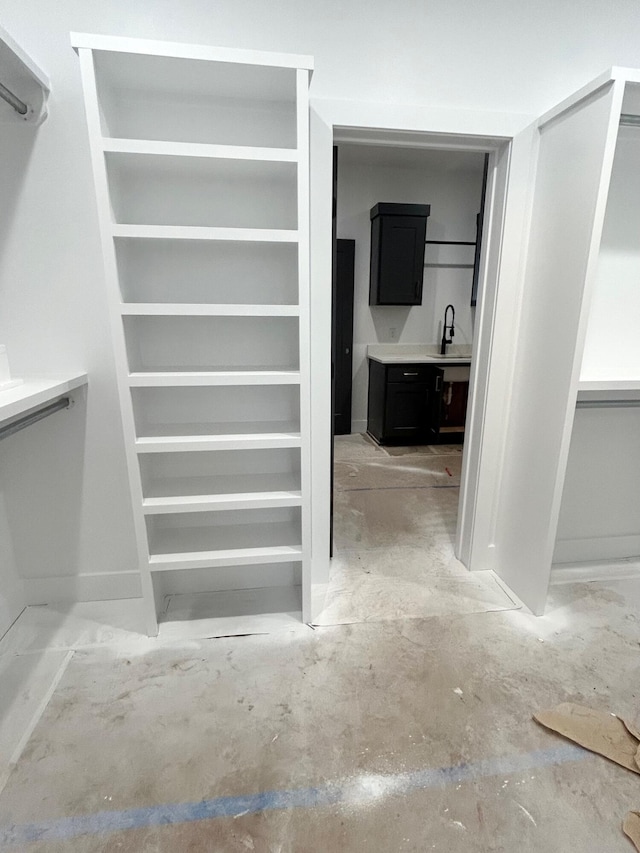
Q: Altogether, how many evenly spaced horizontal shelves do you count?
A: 7